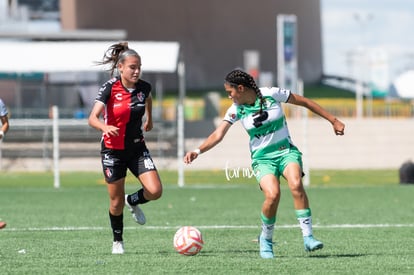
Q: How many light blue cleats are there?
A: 2